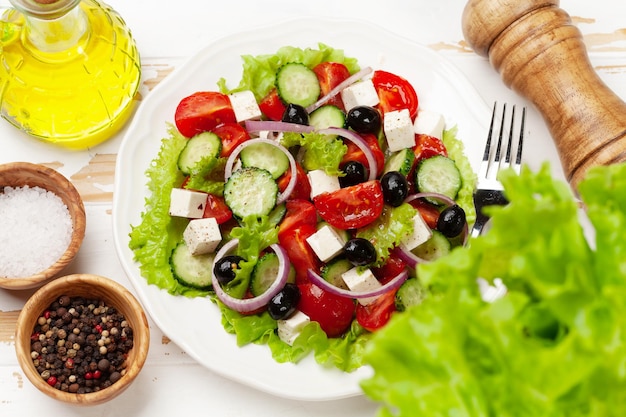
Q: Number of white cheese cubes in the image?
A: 11